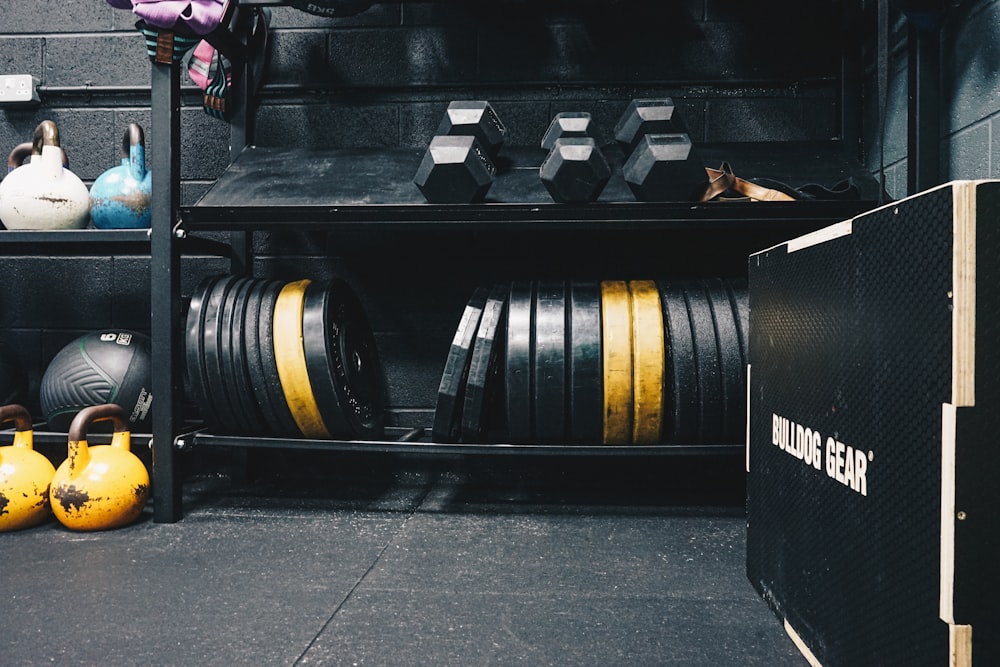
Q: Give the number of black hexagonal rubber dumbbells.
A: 3